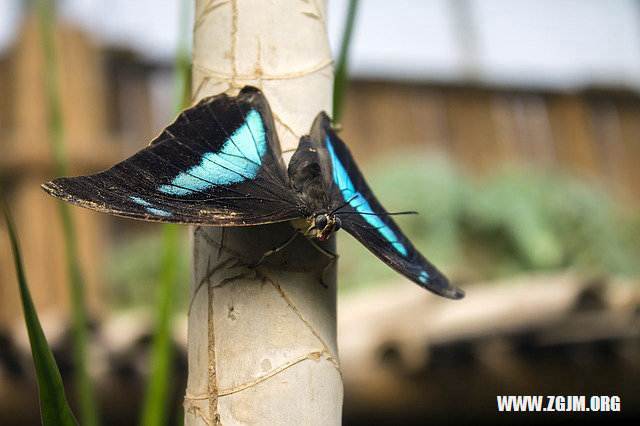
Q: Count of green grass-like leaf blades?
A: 4